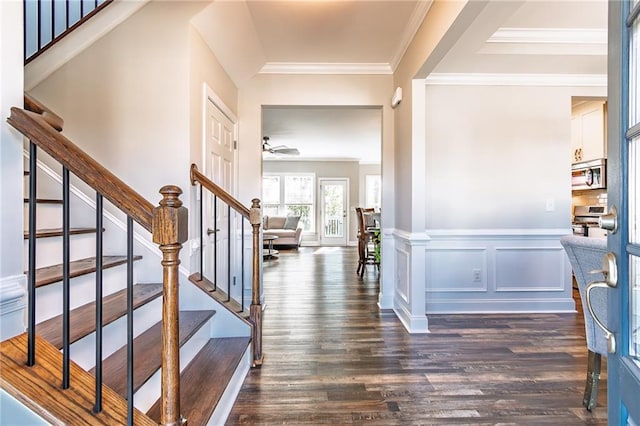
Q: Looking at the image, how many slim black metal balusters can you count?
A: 14